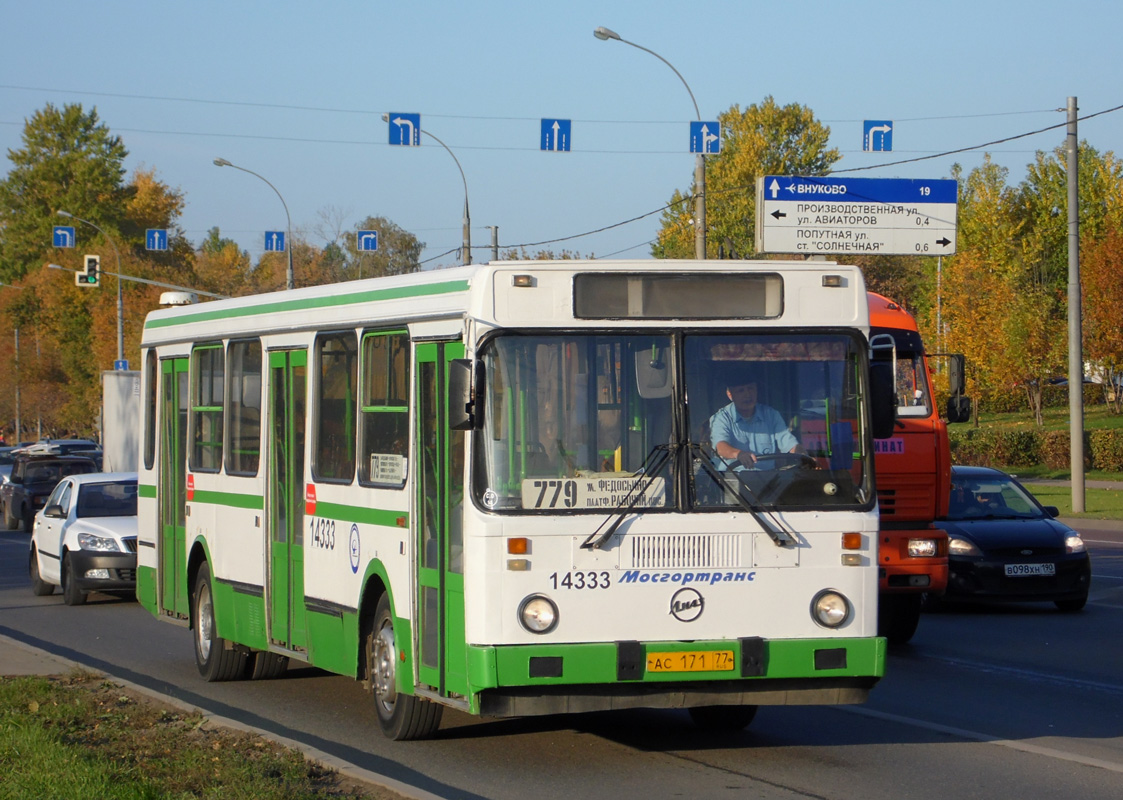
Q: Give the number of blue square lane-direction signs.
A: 8